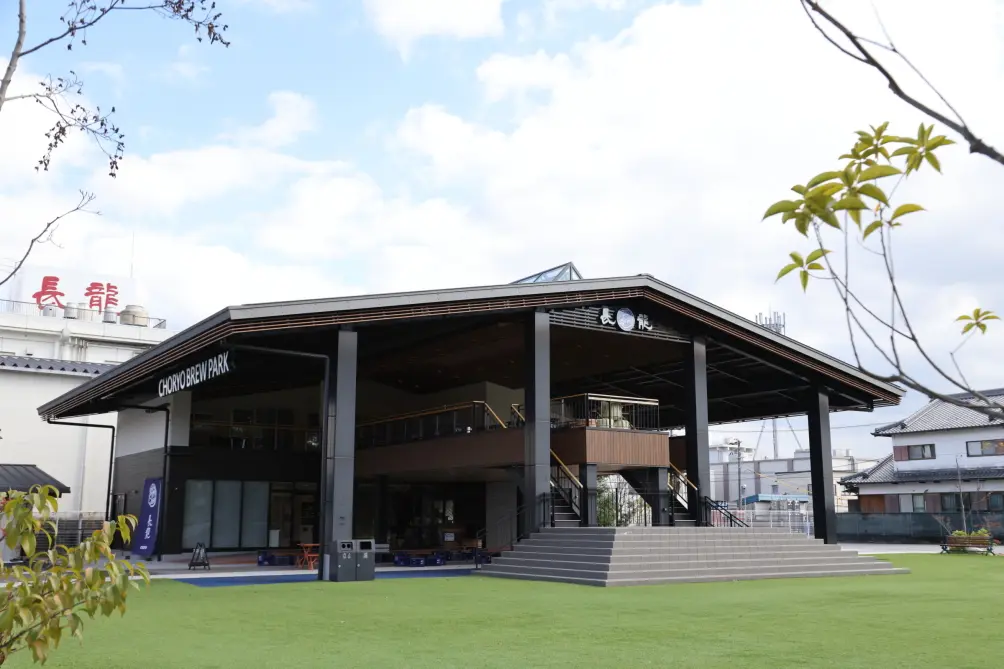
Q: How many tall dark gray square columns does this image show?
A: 4